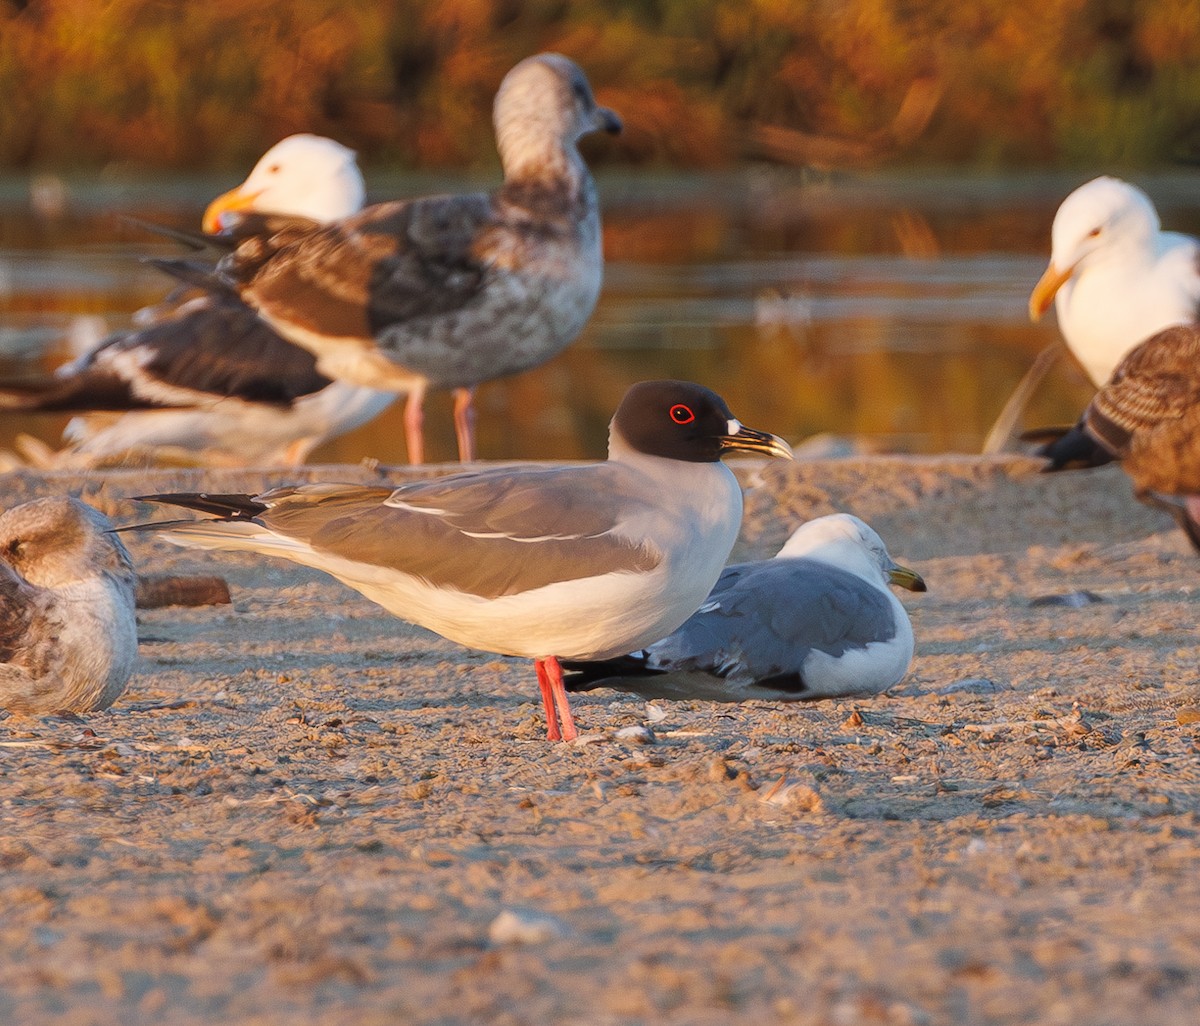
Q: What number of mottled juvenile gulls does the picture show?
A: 3